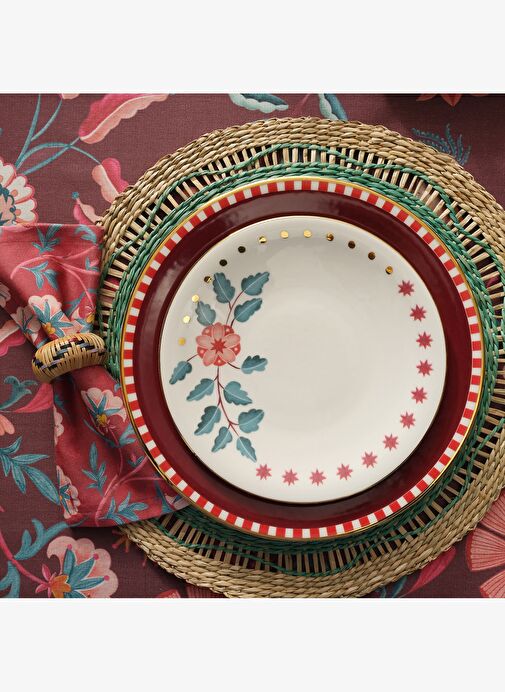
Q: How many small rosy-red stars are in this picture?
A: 12